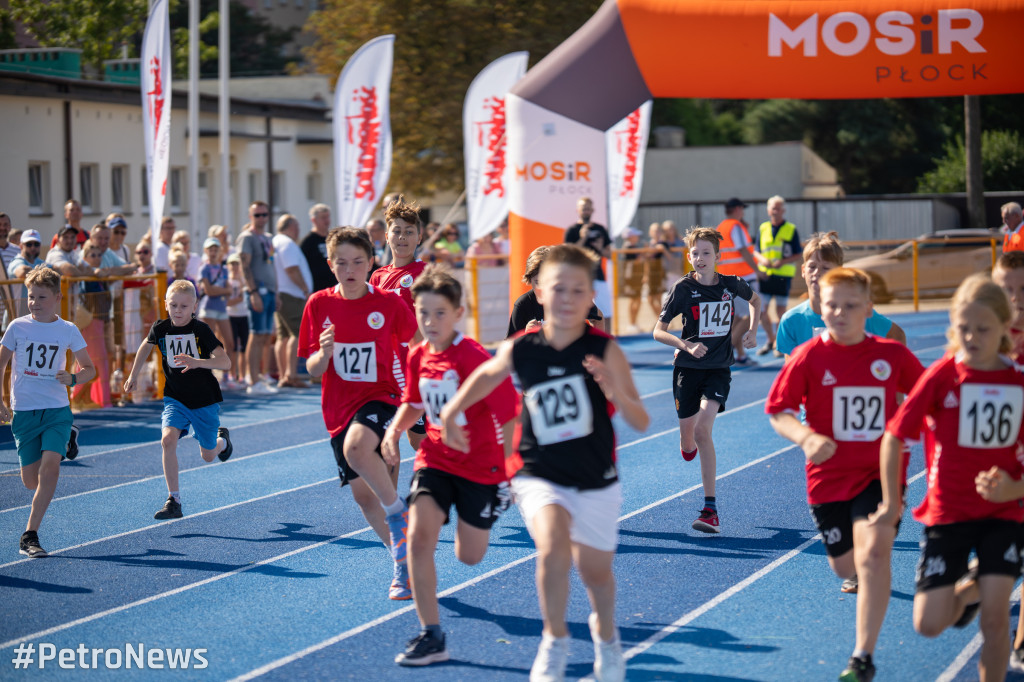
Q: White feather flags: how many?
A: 4